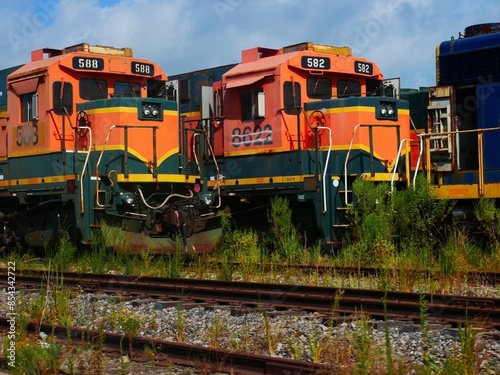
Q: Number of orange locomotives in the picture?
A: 2